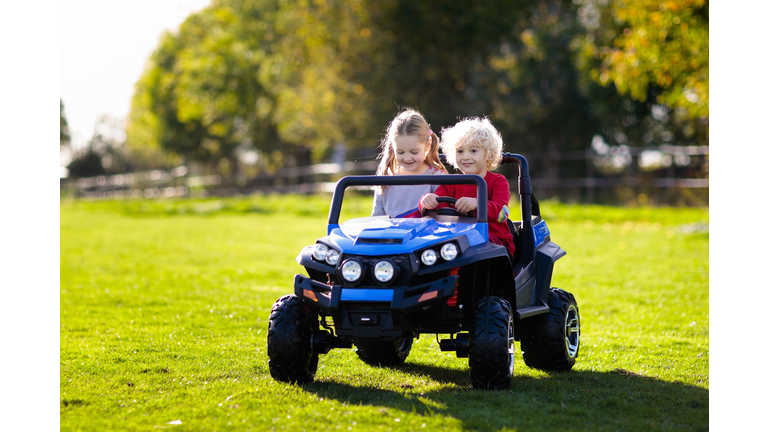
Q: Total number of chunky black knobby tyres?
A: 4